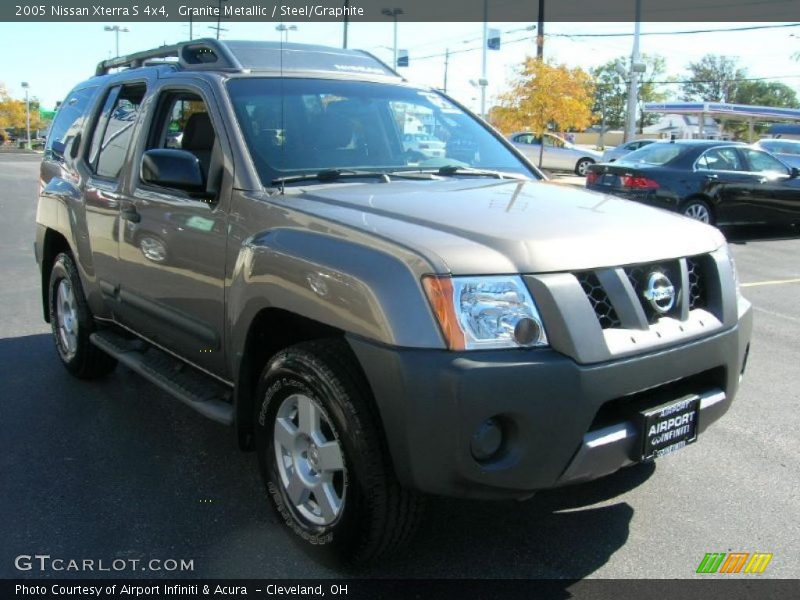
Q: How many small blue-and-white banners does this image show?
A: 2